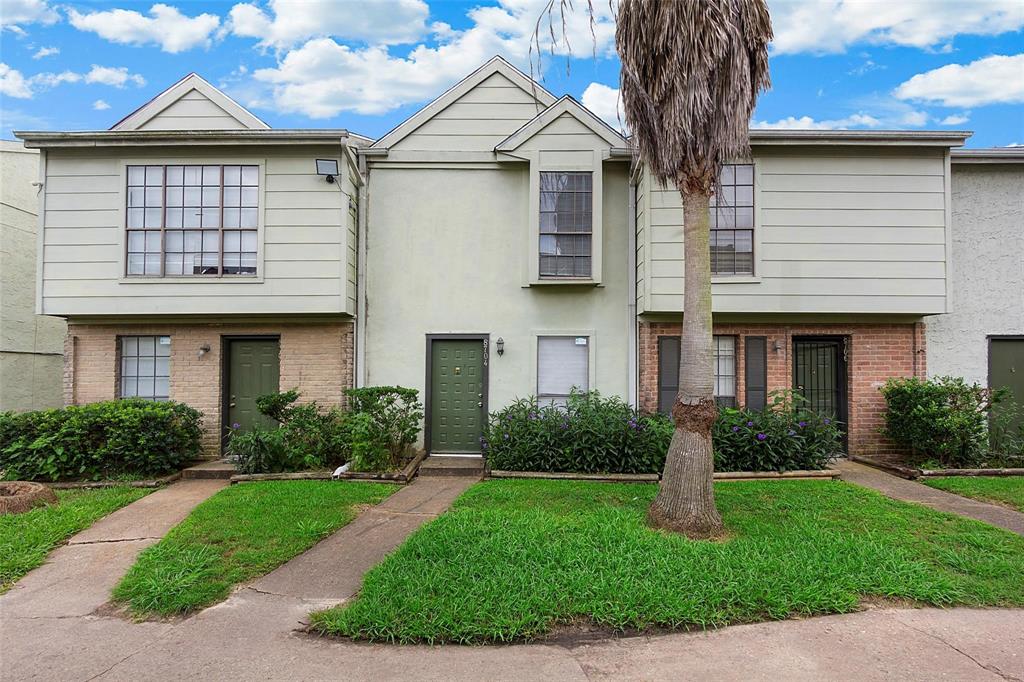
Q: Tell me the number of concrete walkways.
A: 3